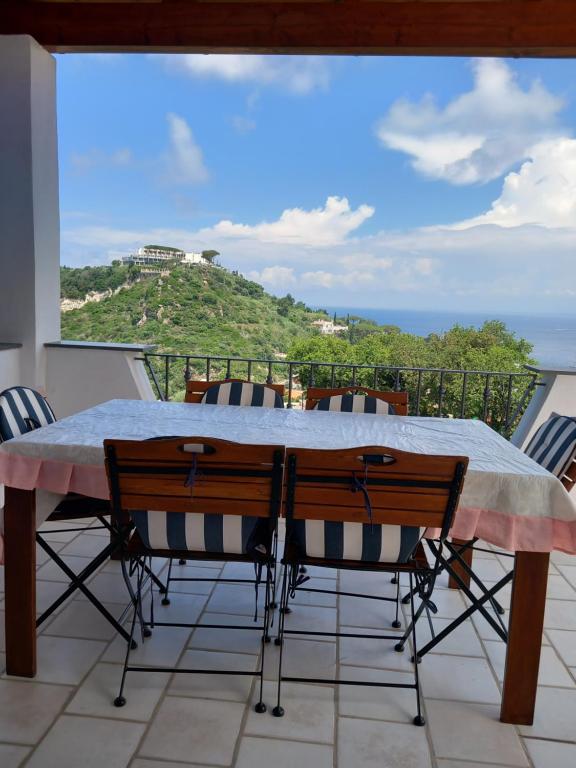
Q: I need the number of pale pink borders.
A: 1